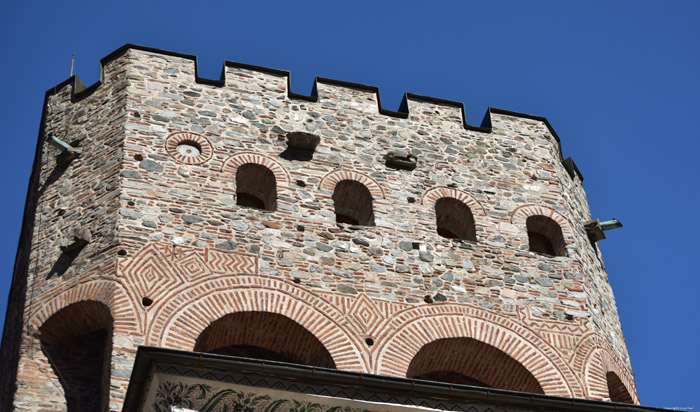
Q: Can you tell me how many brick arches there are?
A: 8